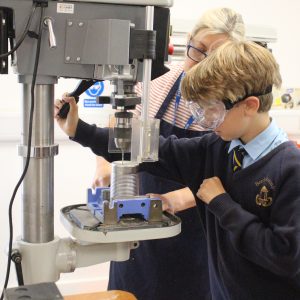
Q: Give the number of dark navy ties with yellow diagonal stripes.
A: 1